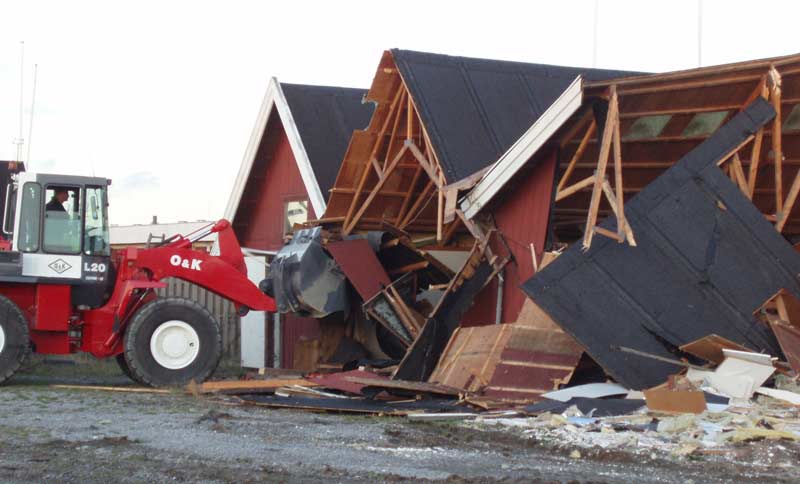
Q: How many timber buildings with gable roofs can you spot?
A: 3